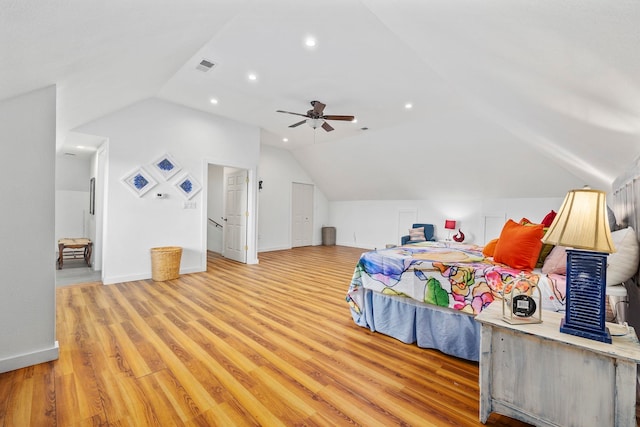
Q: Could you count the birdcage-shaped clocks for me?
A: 1